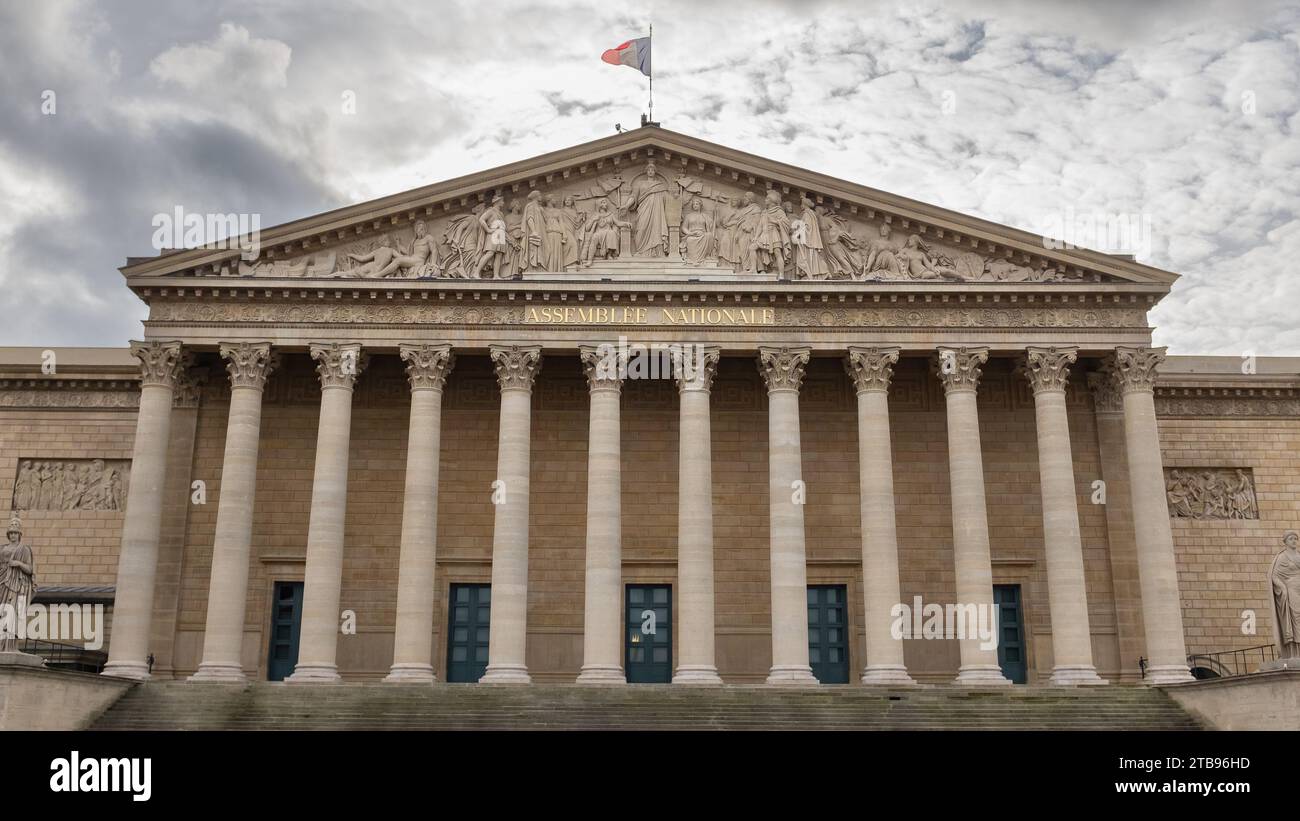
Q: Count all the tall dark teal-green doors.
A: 5